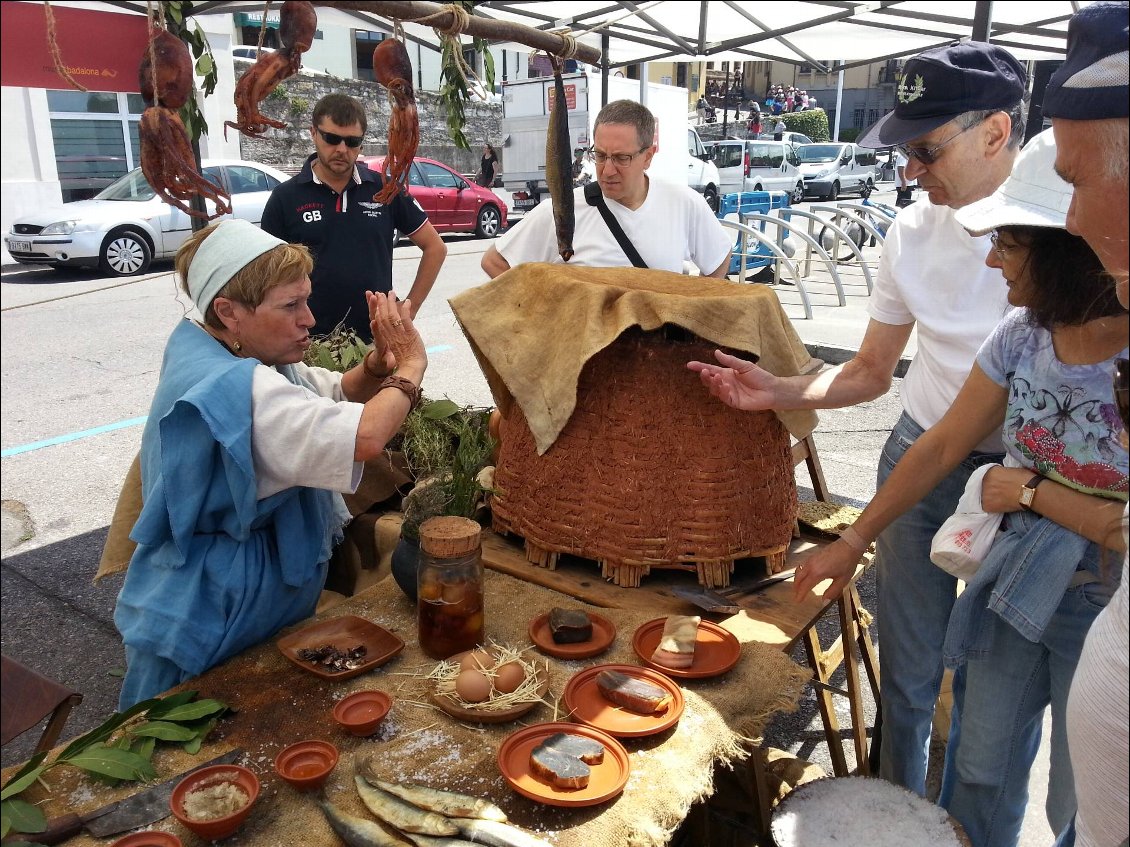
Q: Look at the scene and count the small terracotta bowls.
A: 4